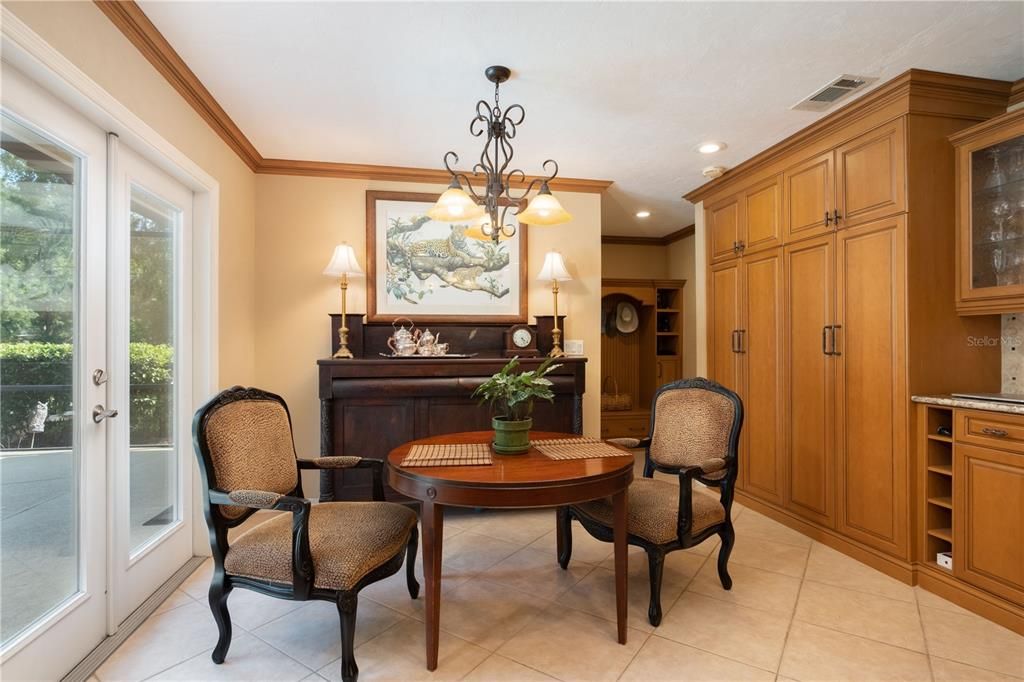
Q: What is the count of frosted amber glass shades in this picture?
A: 3